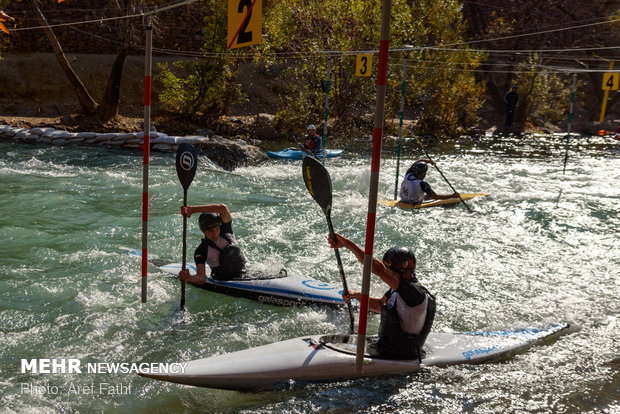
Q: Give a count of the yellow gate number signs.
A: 3